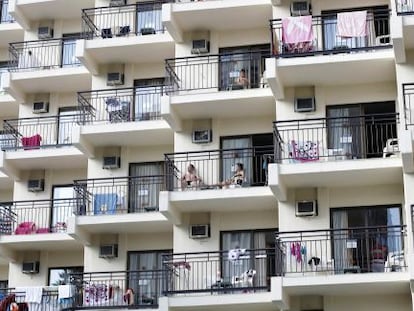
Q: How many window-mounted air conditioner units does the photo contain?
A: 14